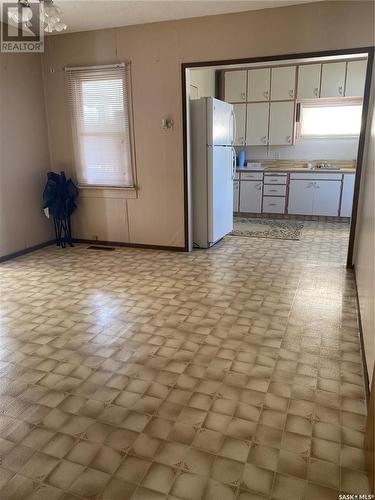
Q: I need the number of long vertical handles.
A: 2